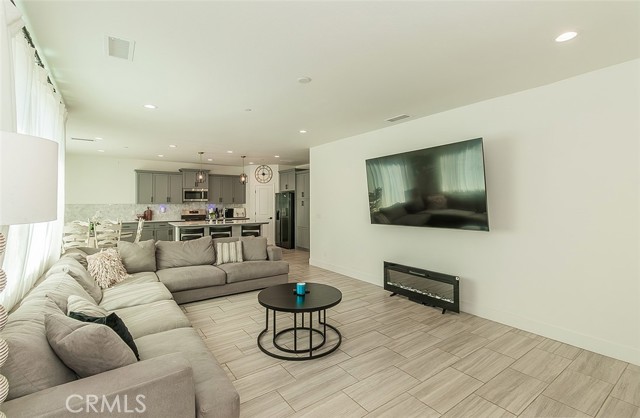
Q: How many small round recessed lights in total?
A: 11